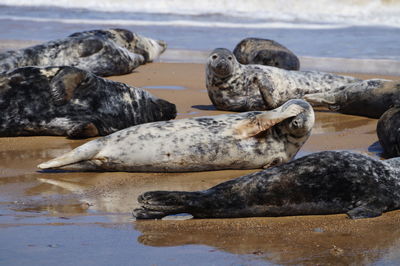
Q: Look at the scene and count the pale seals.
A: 2